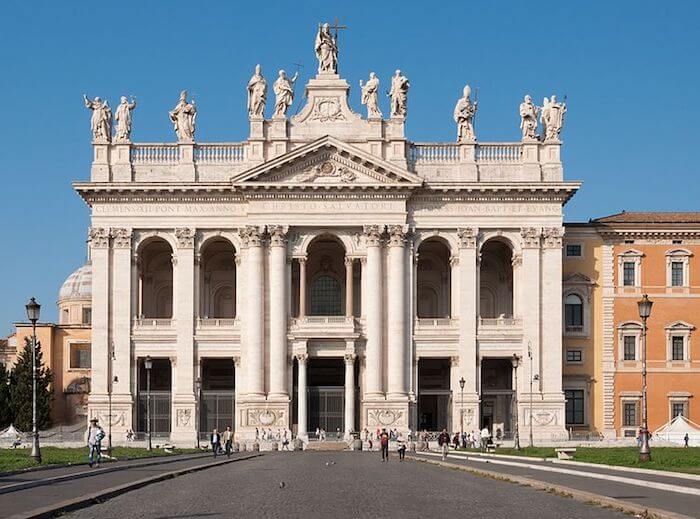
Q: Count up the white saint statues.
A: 11